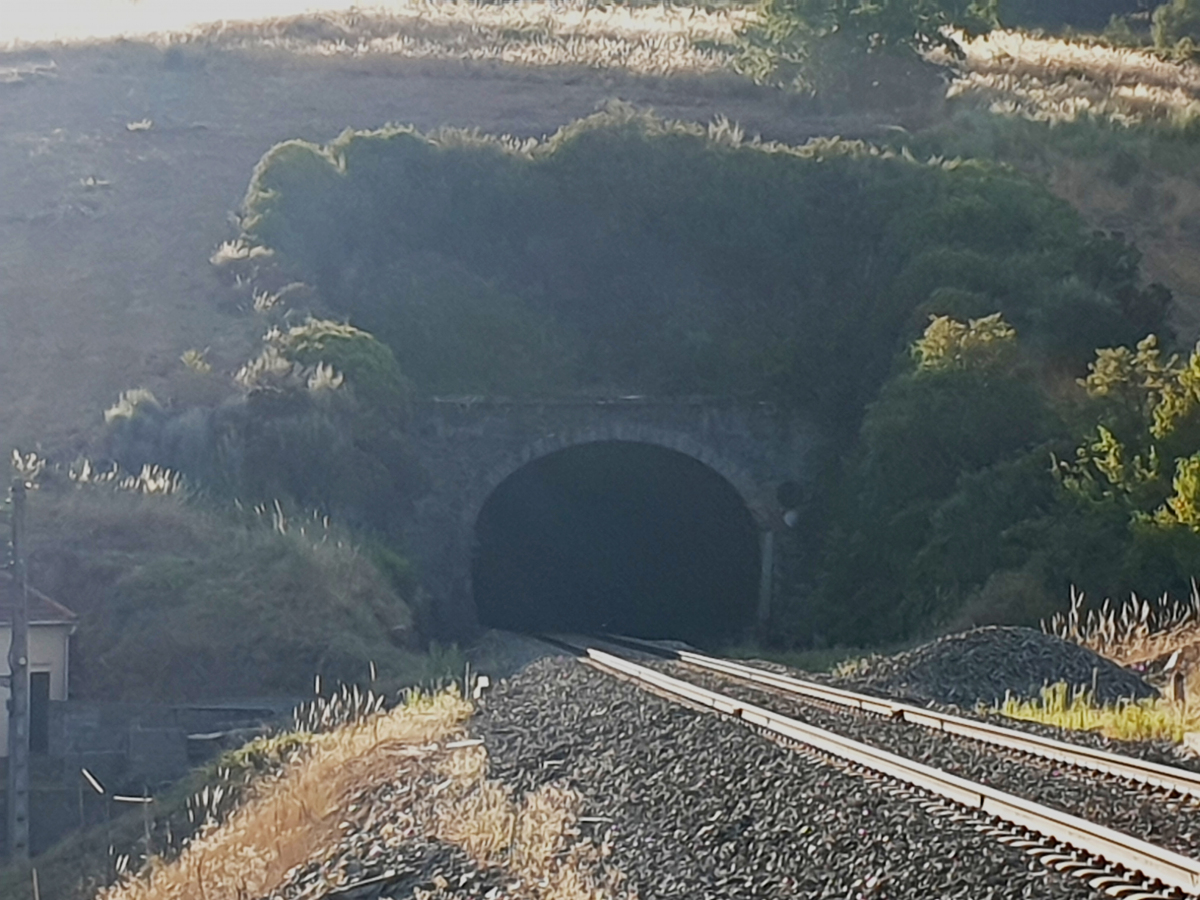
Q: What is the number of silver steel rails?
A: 2